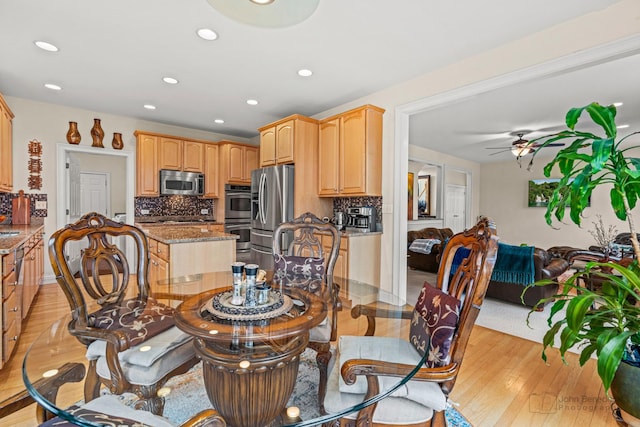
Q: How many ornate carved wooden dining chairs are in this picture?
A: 4